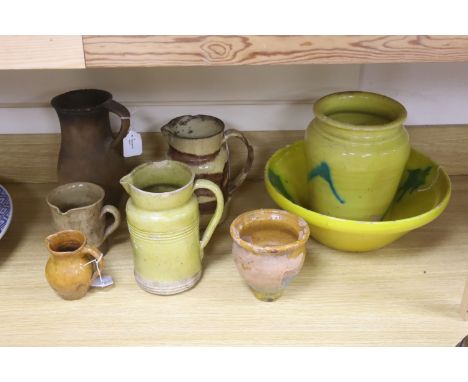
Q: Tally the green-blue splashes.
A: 3